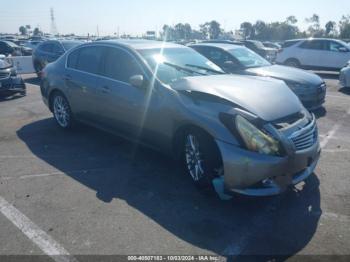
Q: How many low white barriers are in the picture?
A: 1